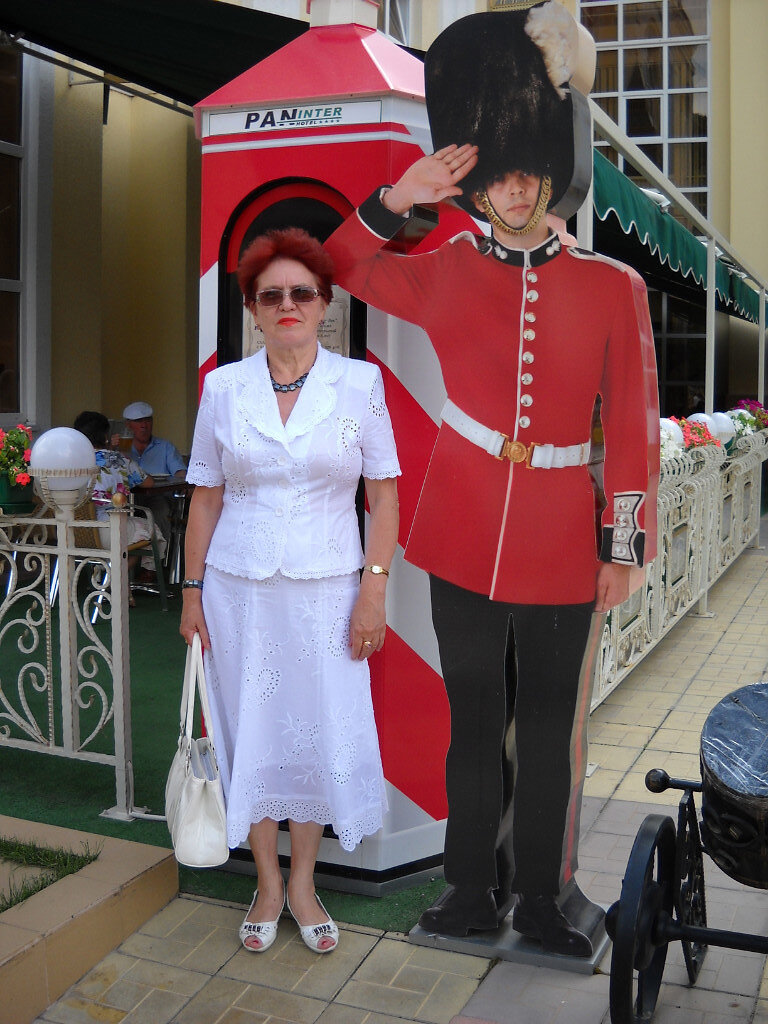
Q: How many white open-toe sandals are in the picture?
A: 2